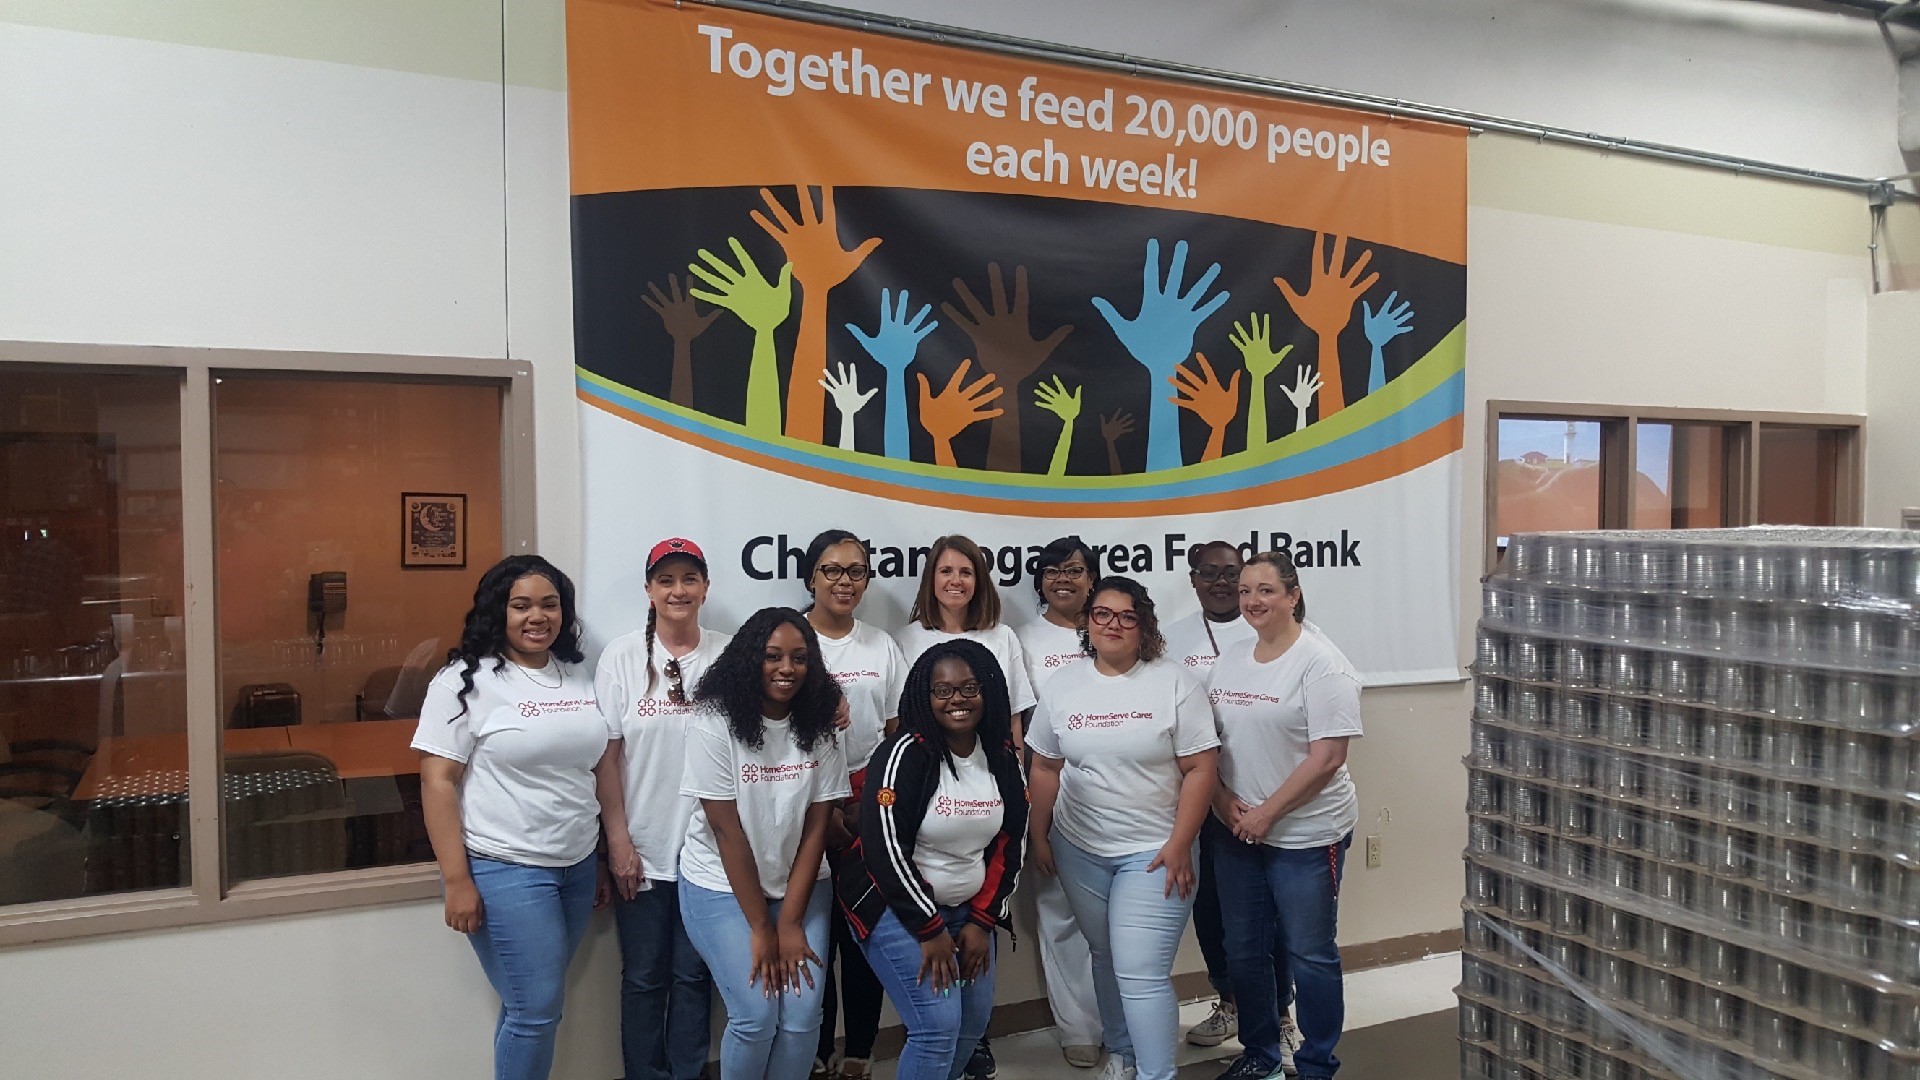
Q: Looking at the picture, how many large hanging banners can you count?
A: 1